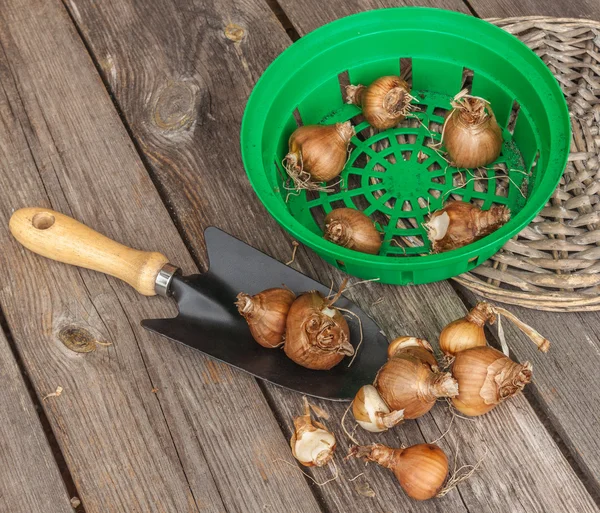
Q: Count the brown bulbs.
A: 14